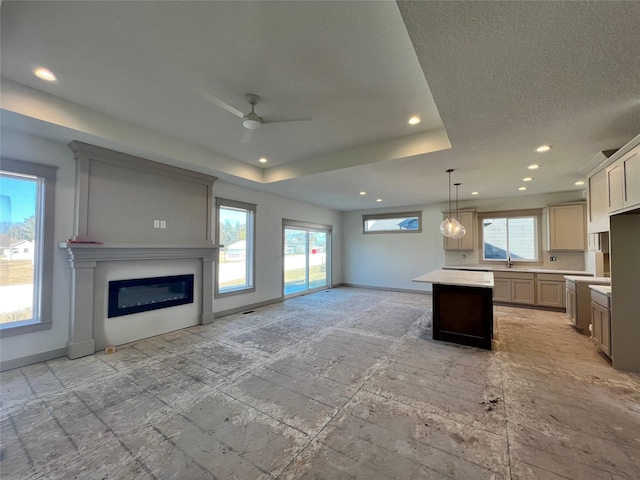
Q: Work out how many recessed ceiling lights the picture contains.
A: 11